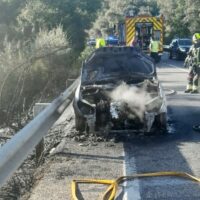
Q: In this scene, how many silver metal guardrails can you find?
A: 1